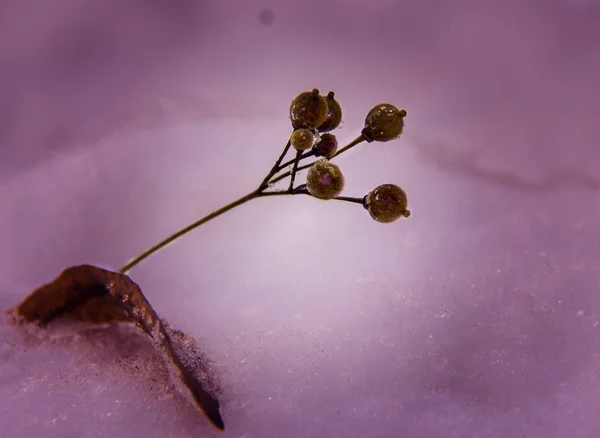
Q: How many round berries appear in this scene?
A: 7